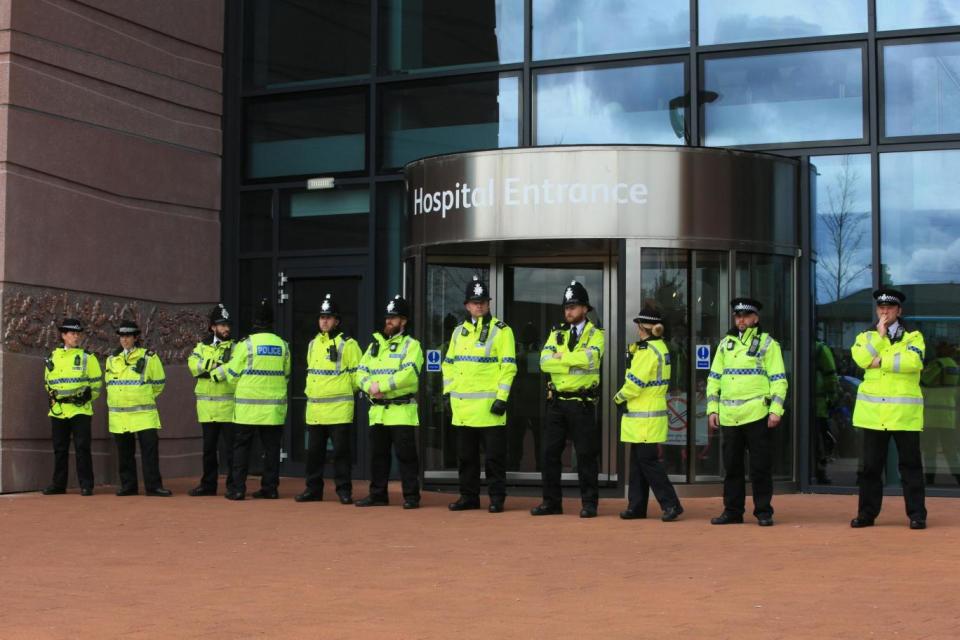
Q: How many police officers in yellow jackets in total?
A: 11